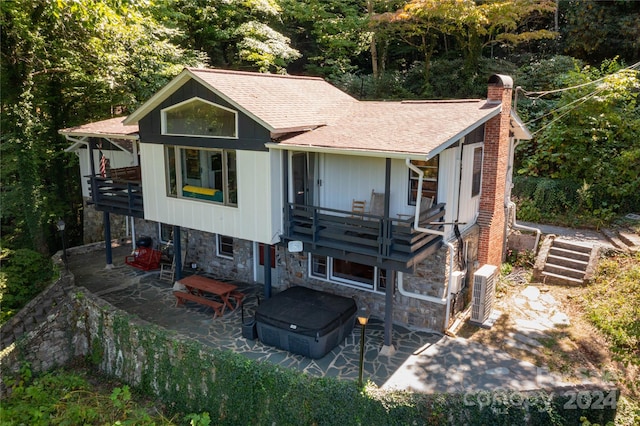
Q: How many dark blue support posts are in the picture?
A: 4